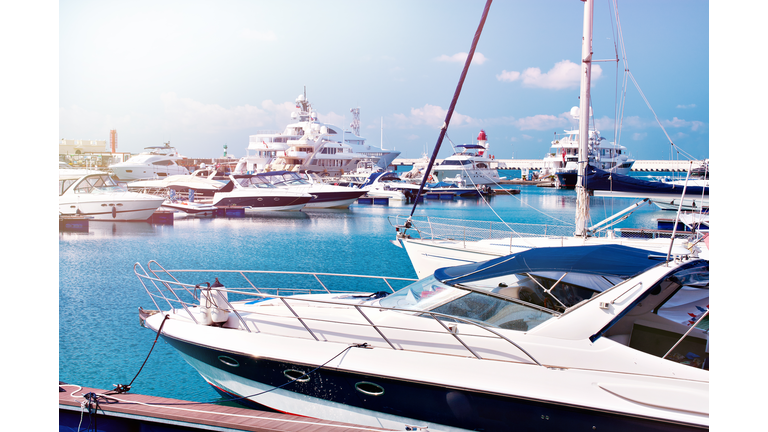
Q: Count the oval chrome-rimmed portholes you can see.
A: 3